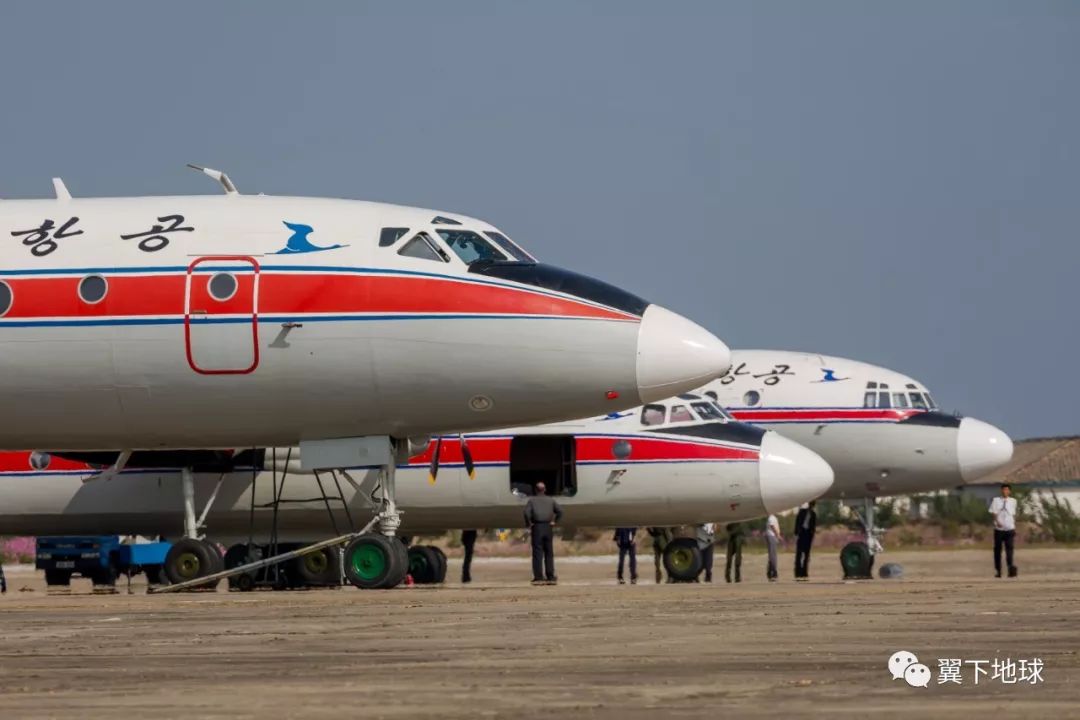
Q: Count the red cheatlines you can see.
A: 3